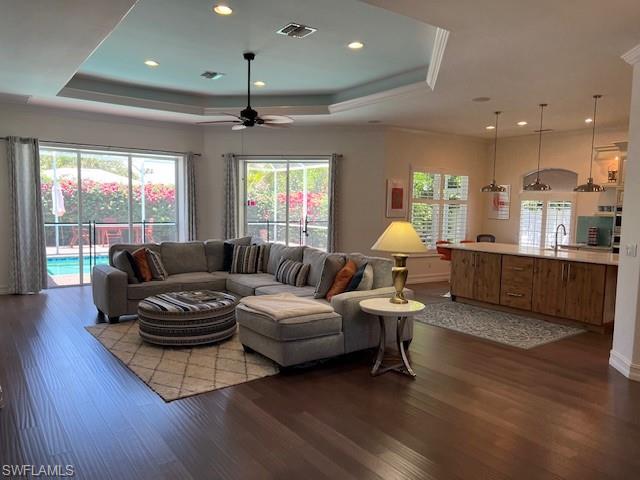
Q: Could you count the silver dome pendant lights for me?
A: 3